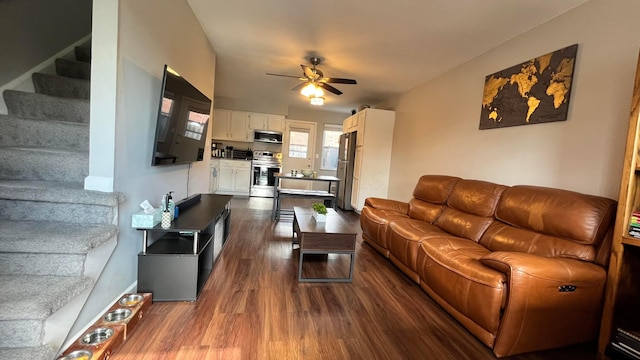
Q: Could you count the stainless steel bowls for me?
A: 4